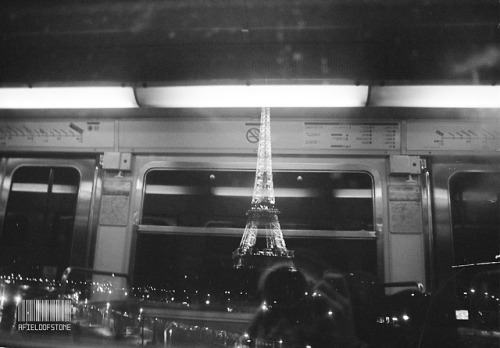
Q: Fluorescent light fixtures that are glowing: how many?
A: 3